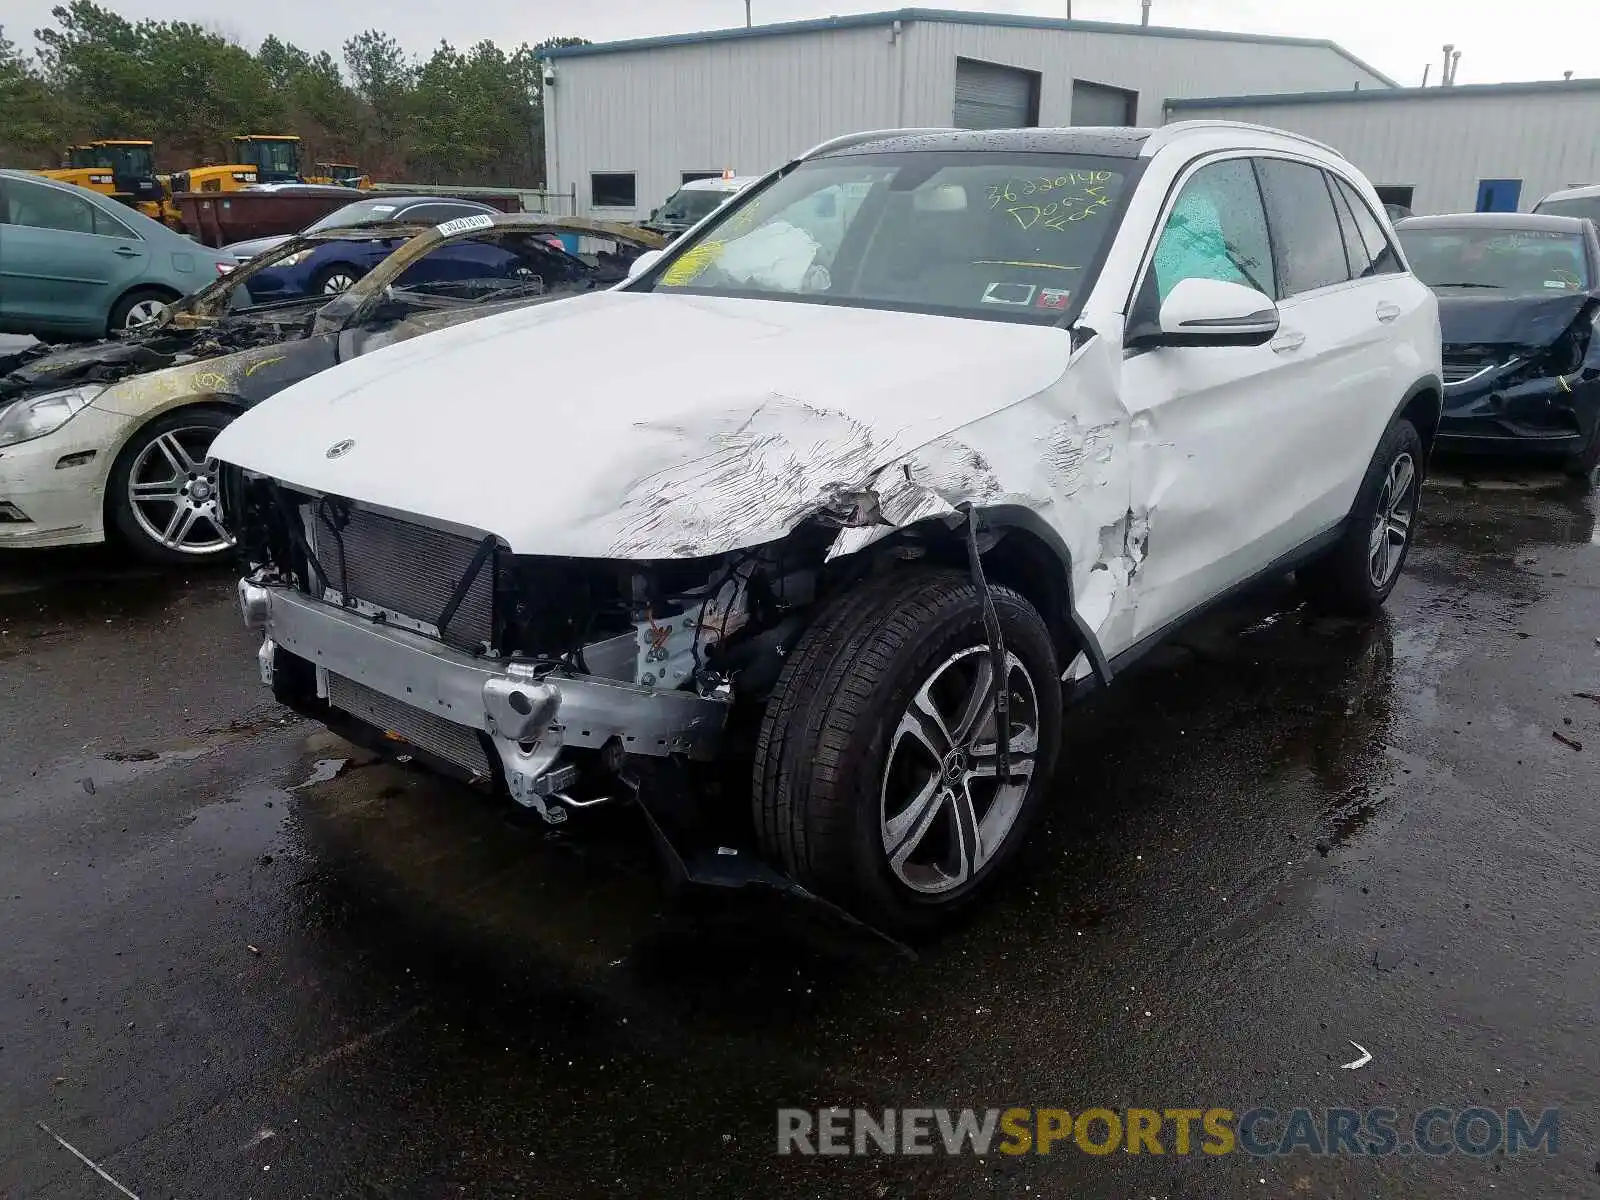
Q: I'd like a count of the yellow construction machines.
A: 3